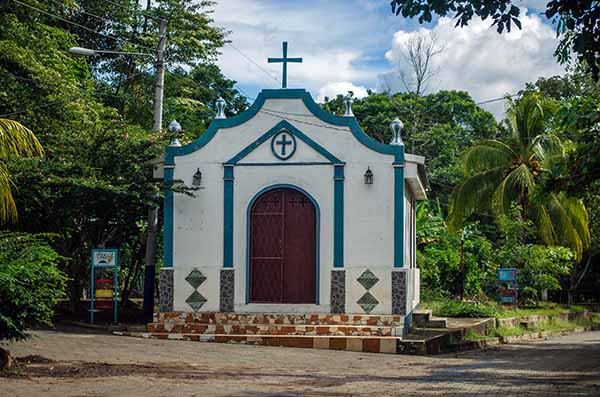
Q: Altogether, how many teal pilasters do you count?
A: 4